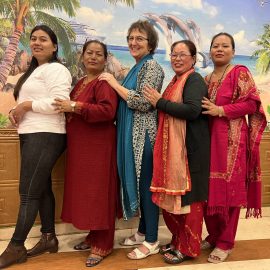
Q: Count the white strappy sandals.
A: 2